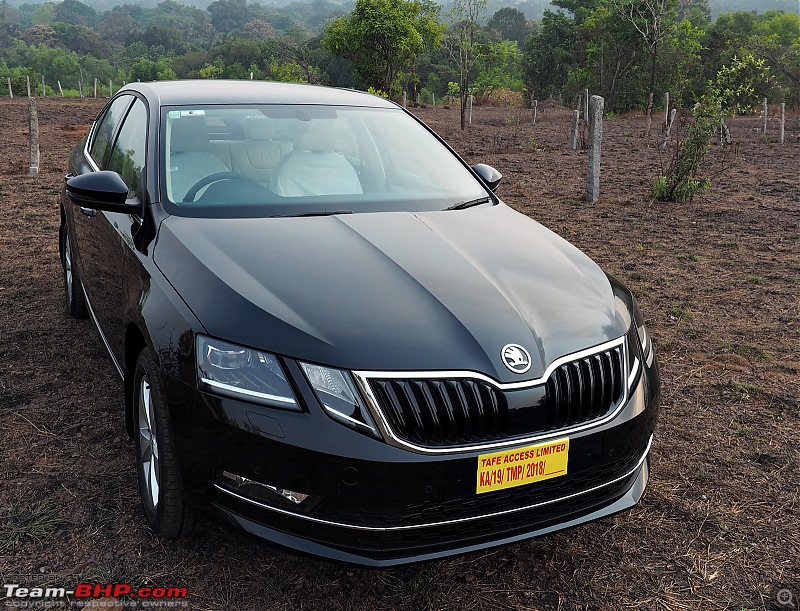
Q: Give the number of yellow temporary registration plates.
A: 1